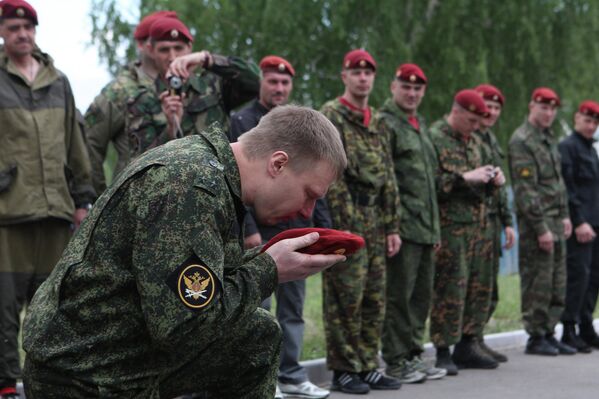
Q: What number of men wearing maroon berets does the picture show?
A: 10